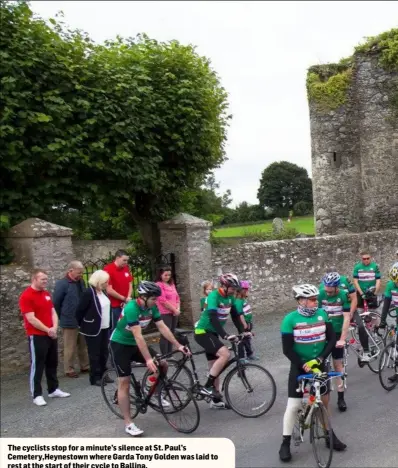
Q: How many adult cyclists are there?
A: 7